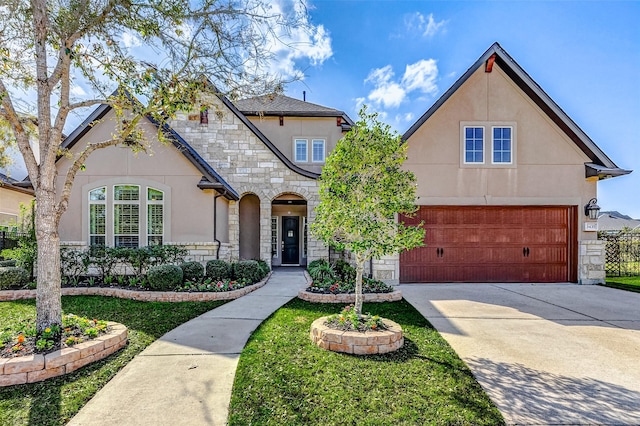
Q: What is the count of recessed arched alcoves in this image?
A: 2